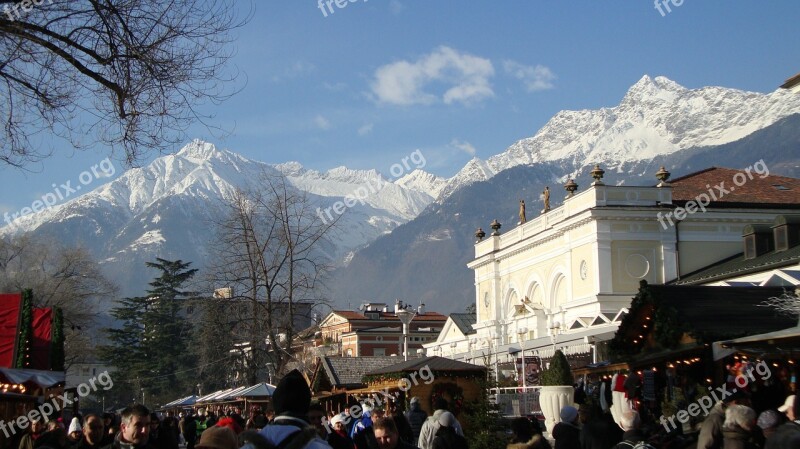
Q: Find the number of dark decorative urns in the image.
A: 5